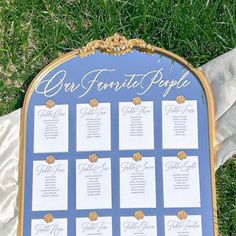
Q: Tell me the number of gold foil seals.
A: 12